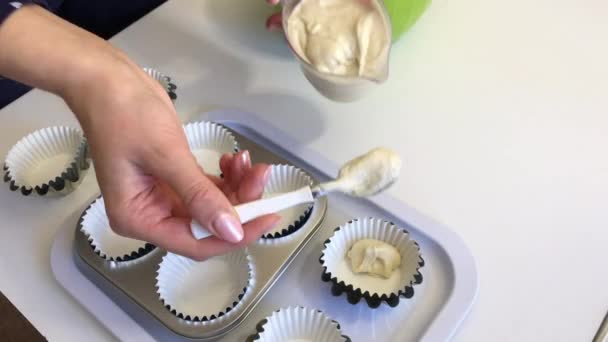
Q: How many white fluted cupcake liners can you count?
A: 8